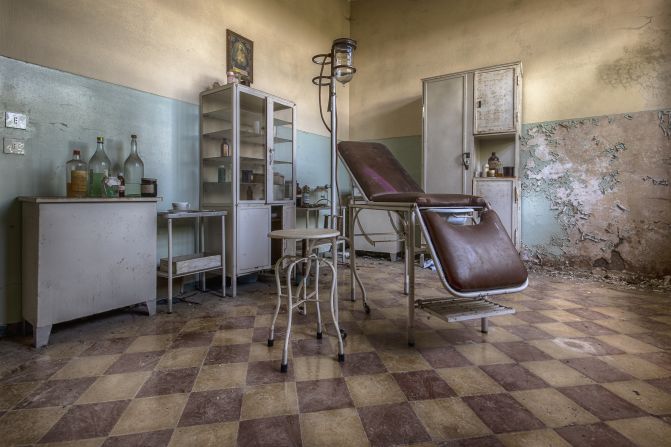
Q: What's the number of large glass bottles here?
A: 3